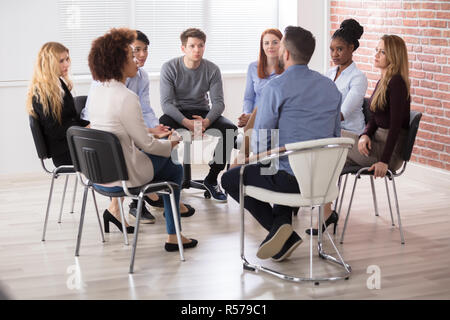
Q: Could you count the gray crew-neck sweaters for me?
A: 1